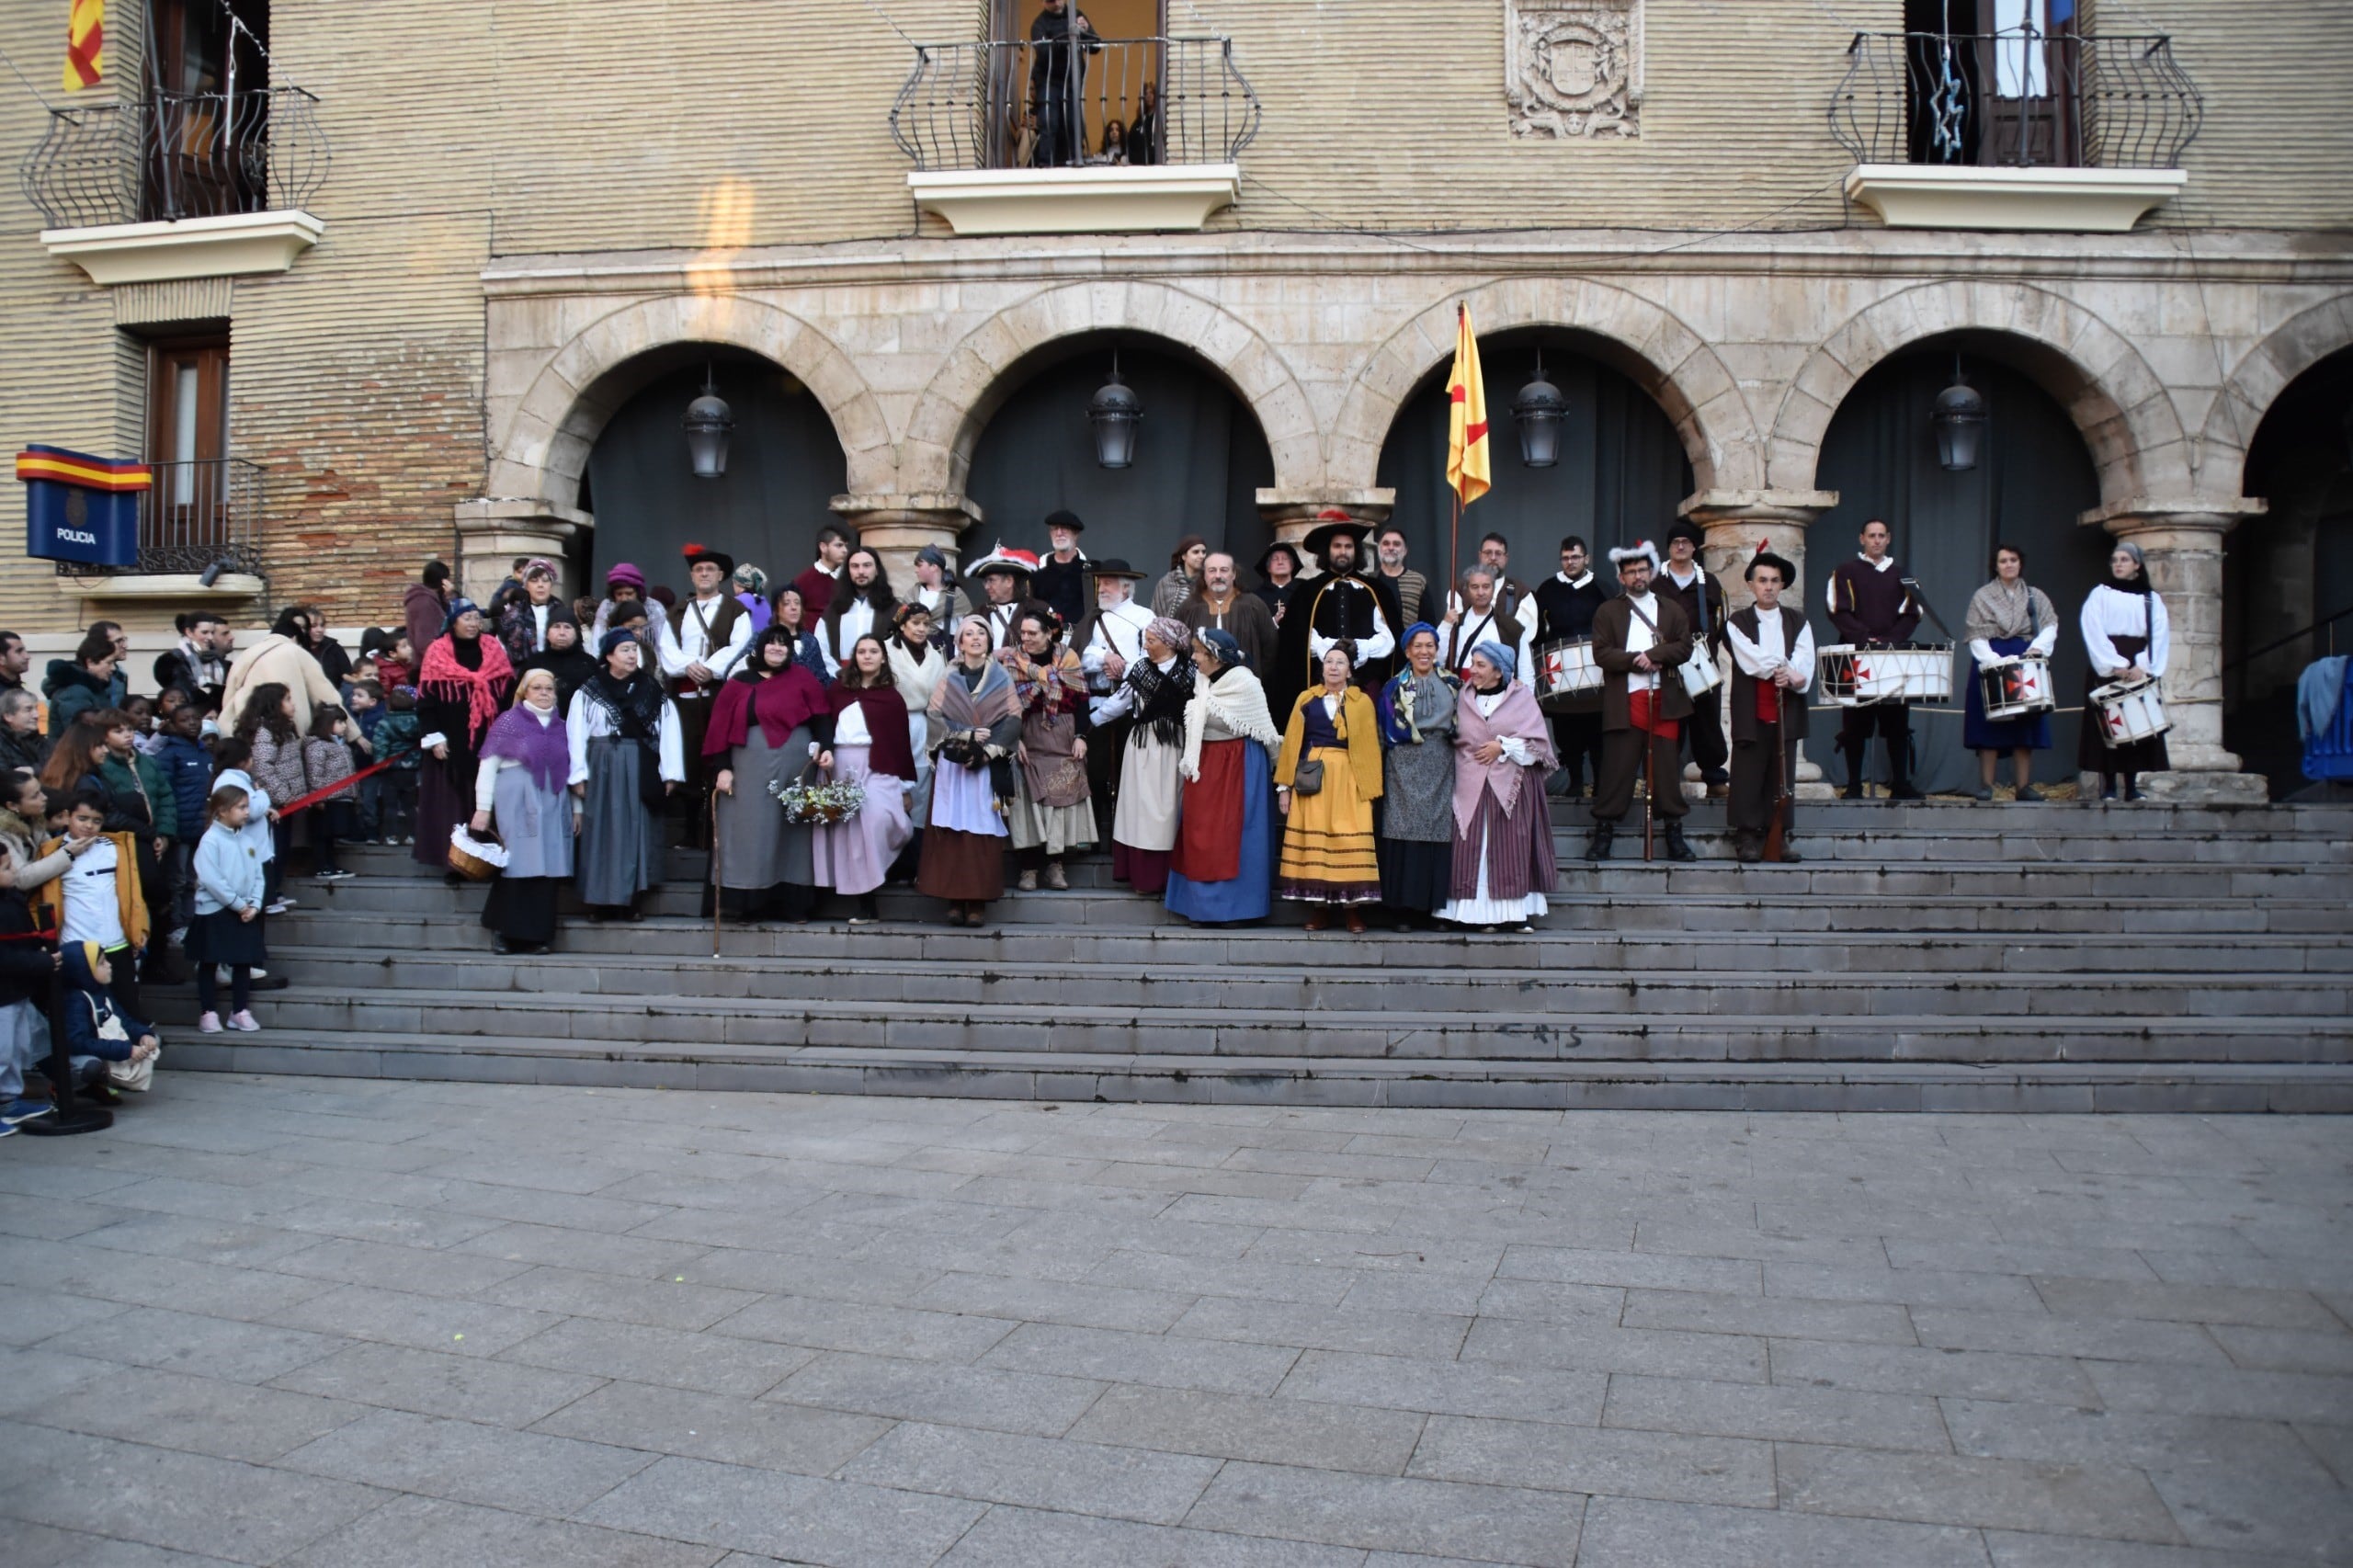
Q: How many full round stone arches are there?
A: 4